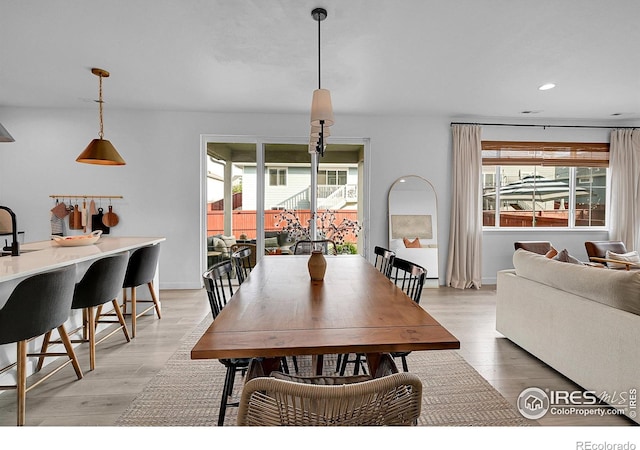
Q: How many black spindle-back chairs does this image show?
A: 4